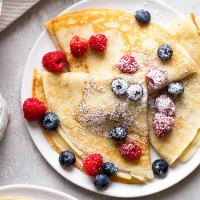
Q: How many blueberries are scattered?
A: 11